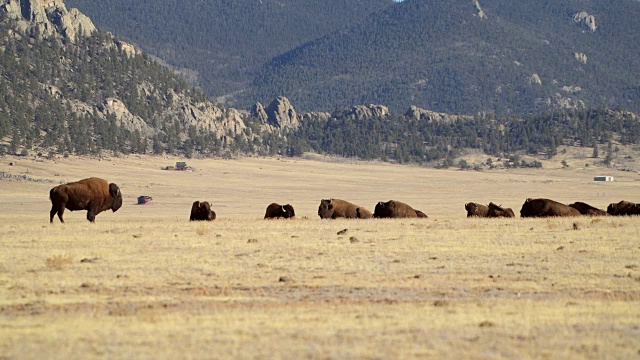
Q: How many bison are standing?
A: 1